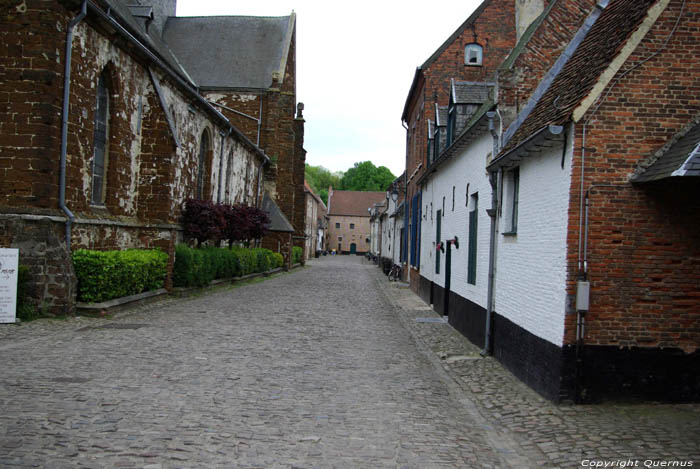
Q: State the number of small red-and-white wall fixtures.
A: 2